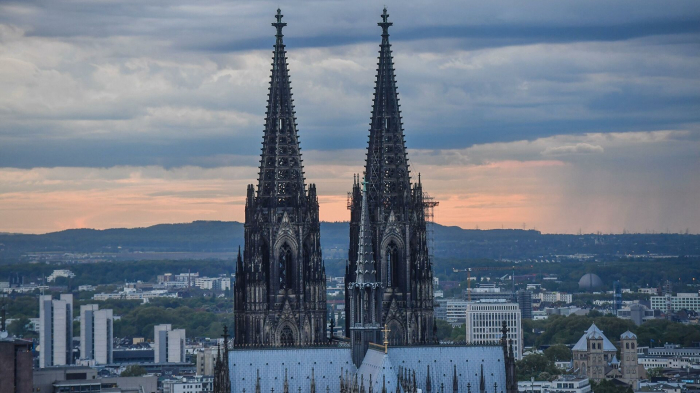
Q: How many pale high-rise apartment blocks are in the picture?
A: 3